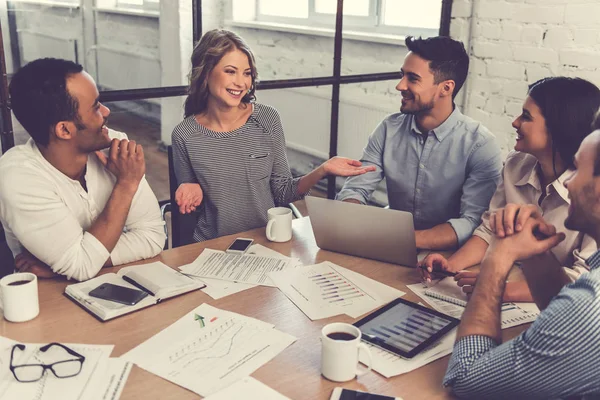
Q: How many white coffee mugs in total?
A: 3